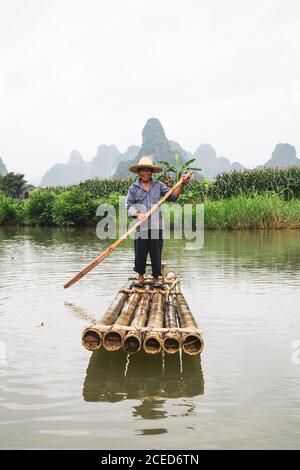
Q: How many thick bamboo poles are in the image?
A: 6